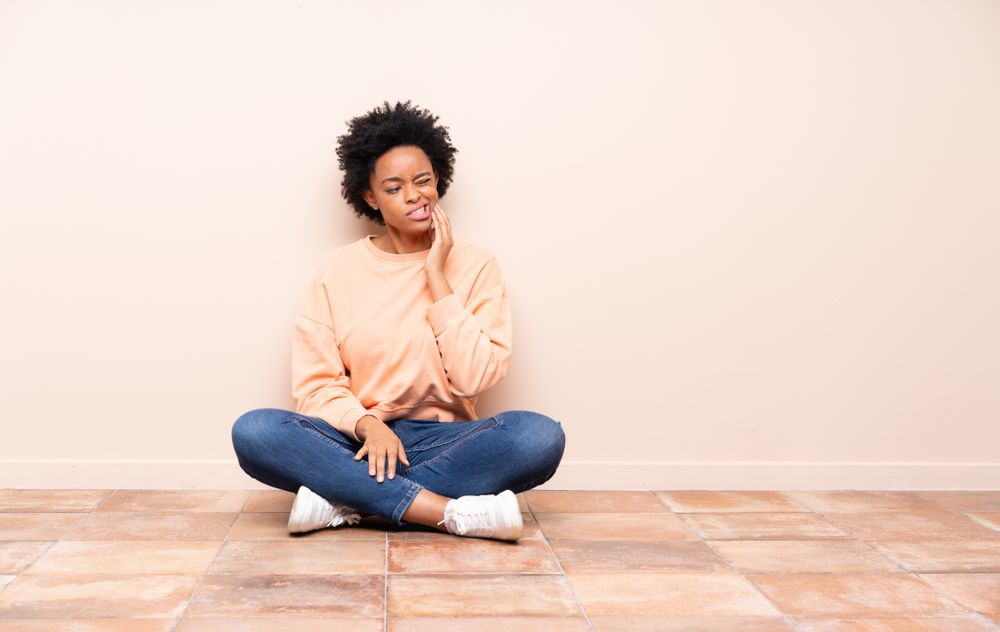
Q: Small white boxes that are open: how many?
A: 0